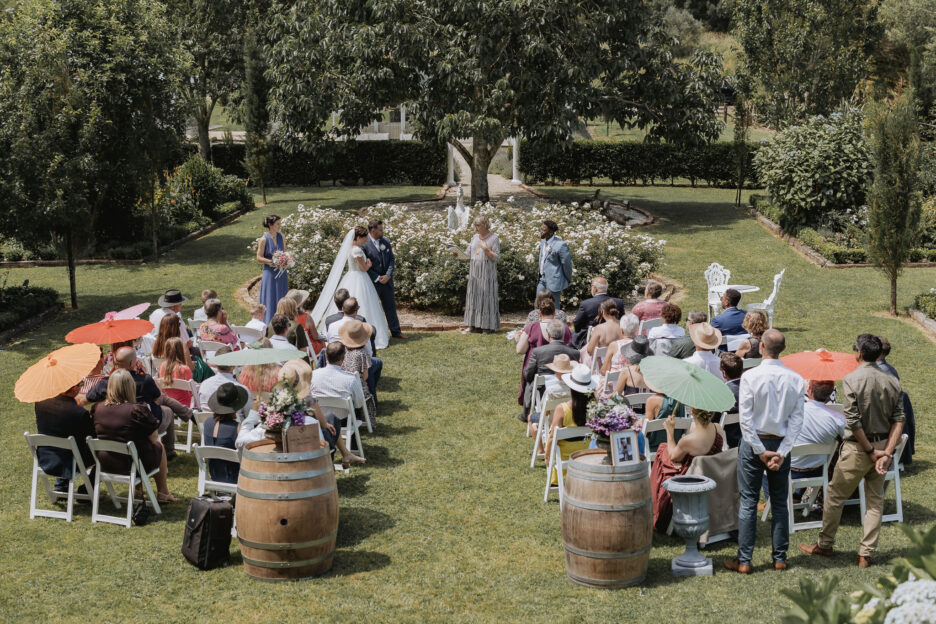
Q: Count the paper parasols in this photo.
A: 6